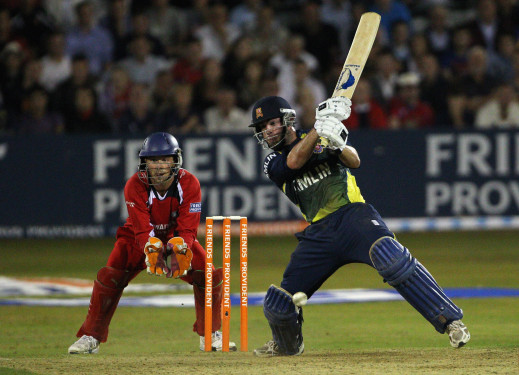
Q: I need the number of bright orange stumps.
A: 3